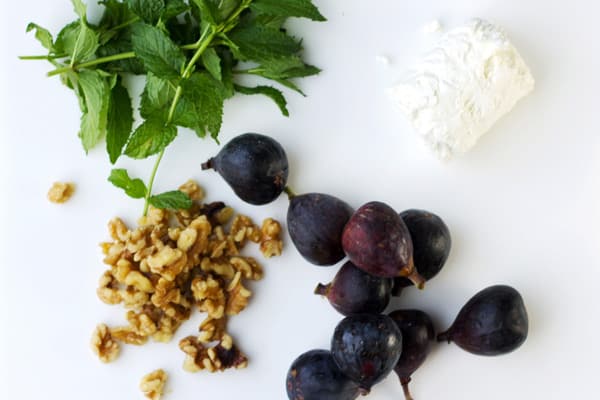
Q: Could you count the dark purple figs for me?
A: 9